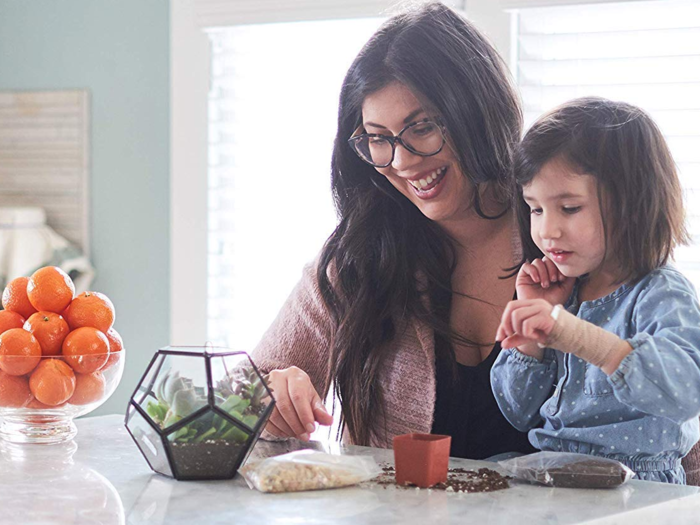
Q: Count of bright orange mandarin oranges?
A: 11